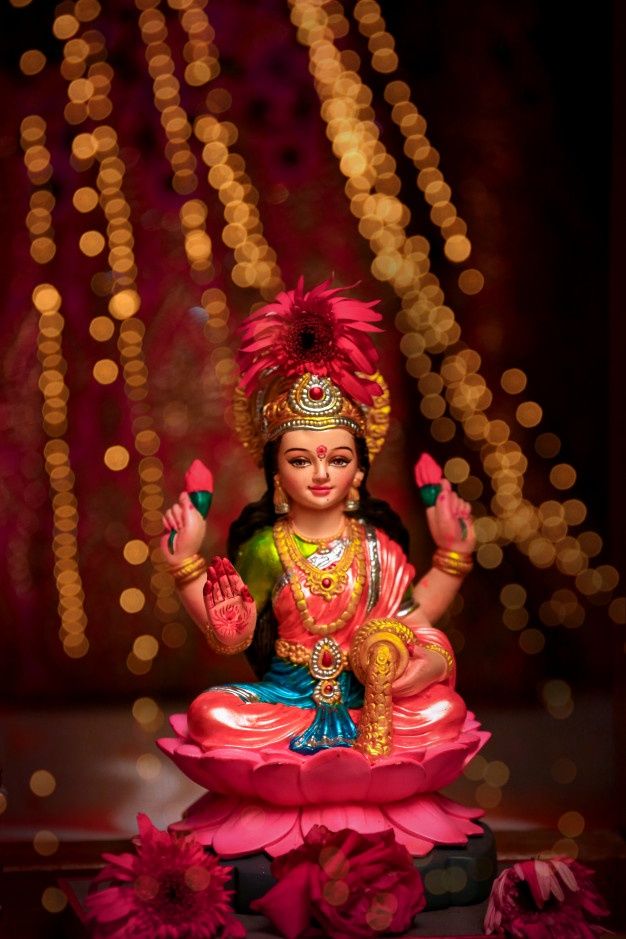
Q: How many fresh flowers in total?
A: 4